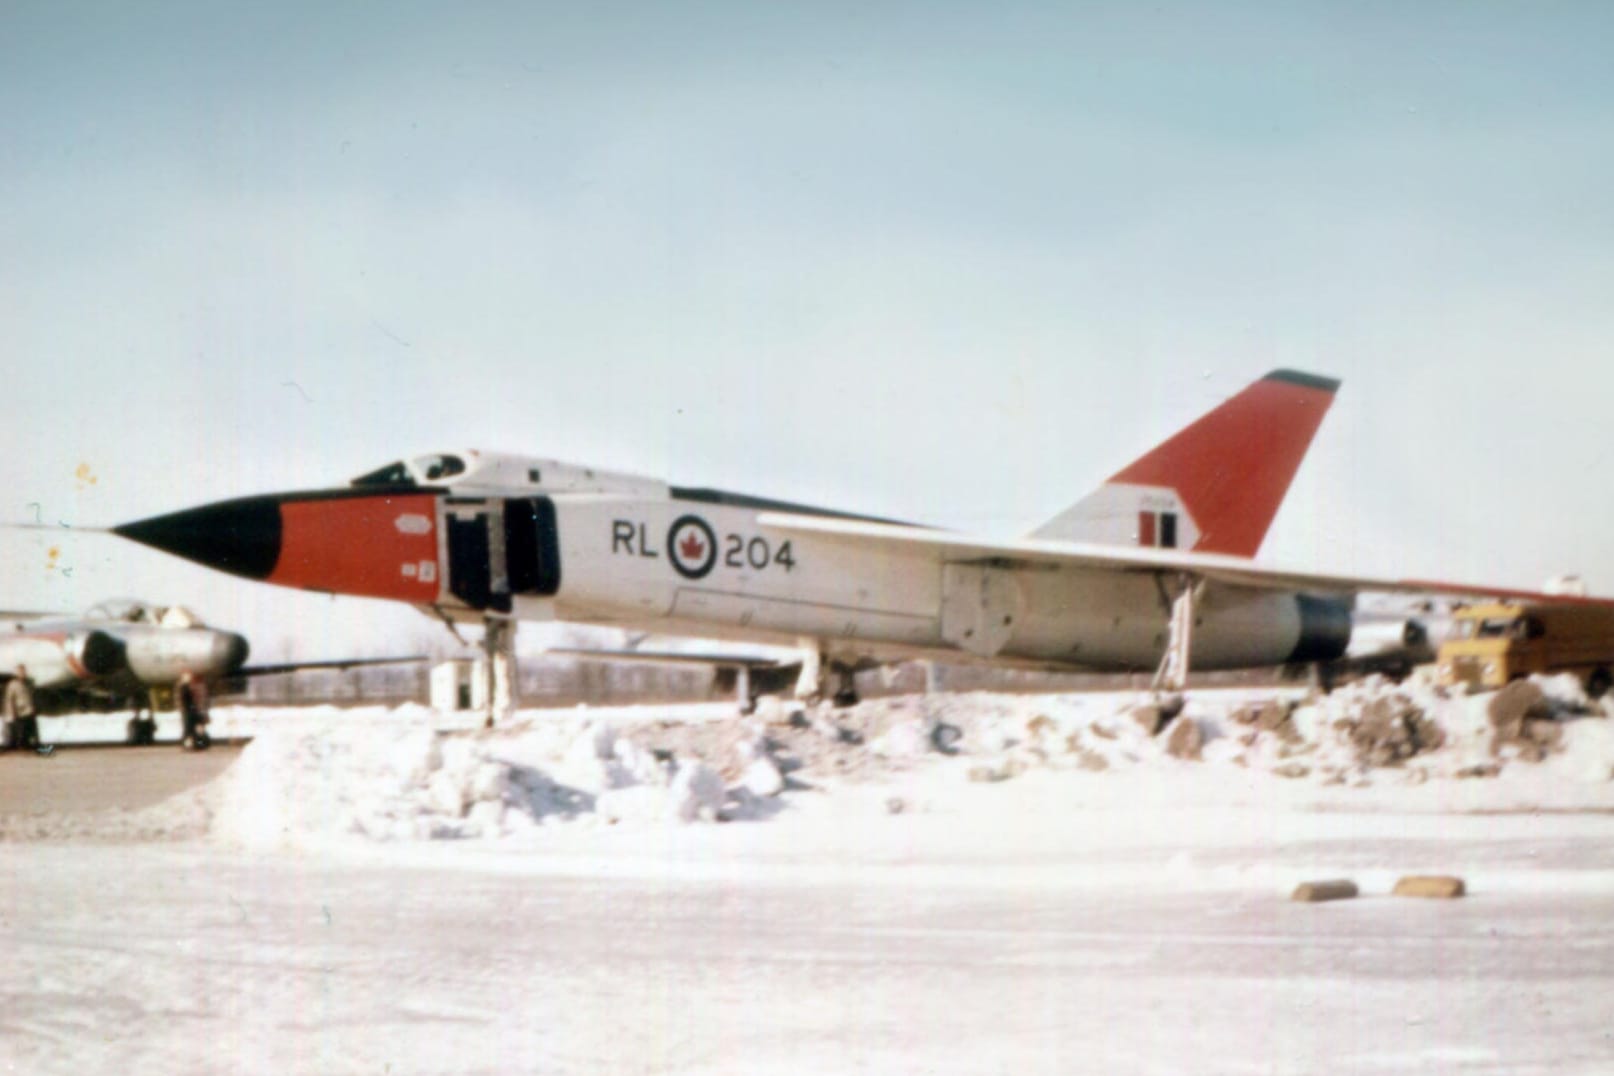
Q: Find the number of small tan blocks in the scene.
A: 2